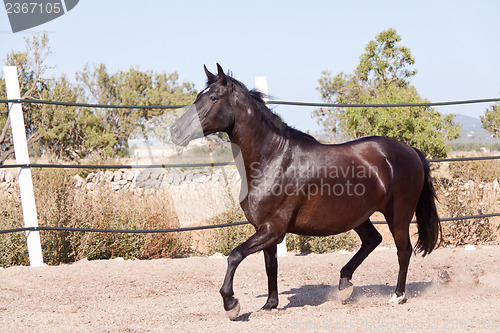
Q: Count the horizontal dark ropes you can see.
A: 3